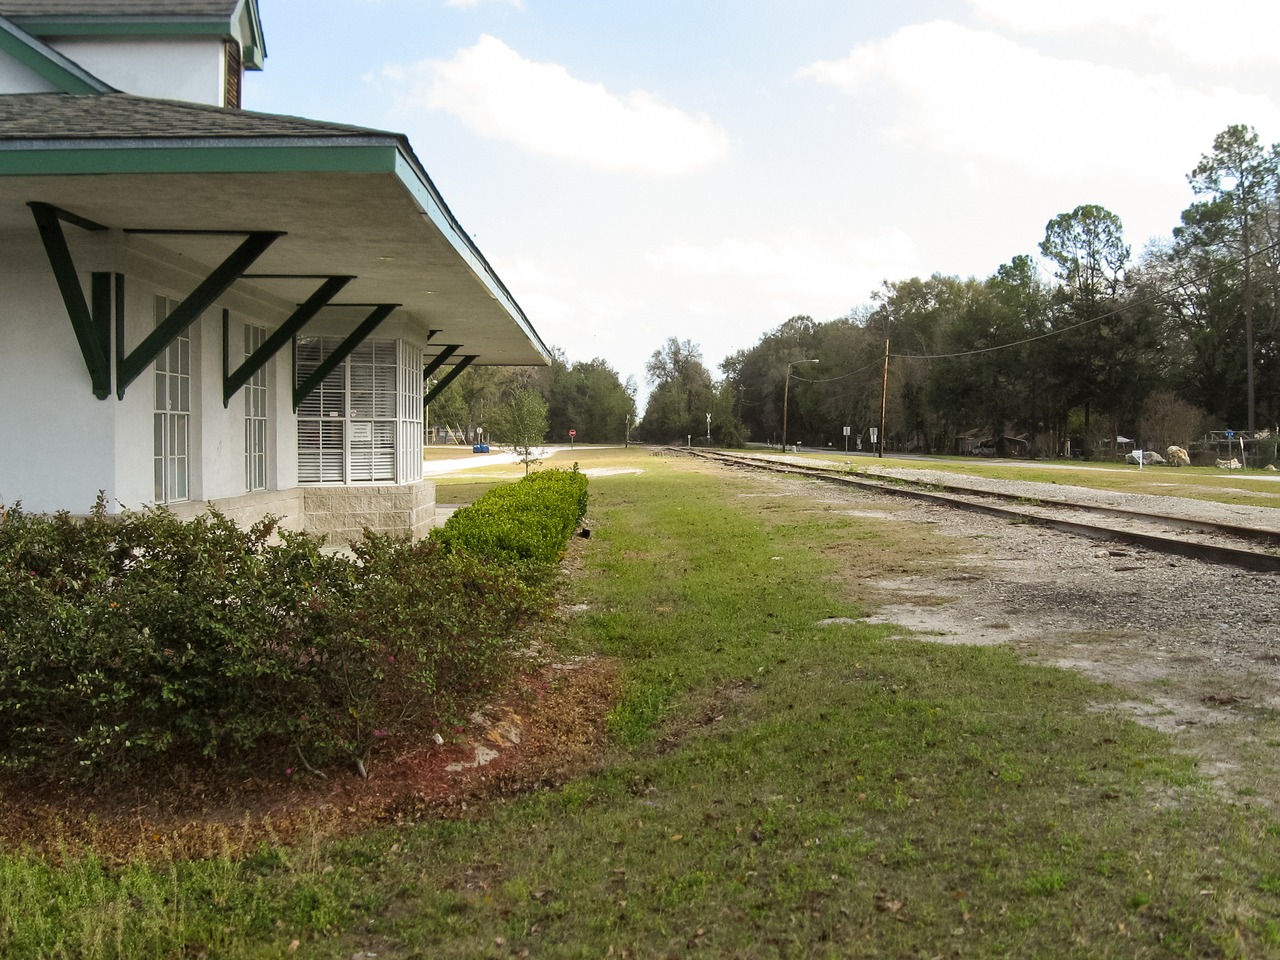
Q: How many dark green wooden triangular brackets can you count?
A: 7